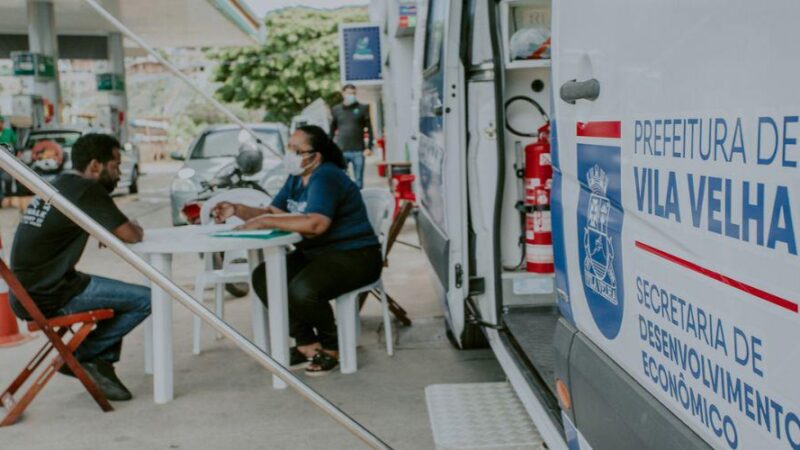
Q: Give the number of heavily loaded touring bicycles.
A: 0